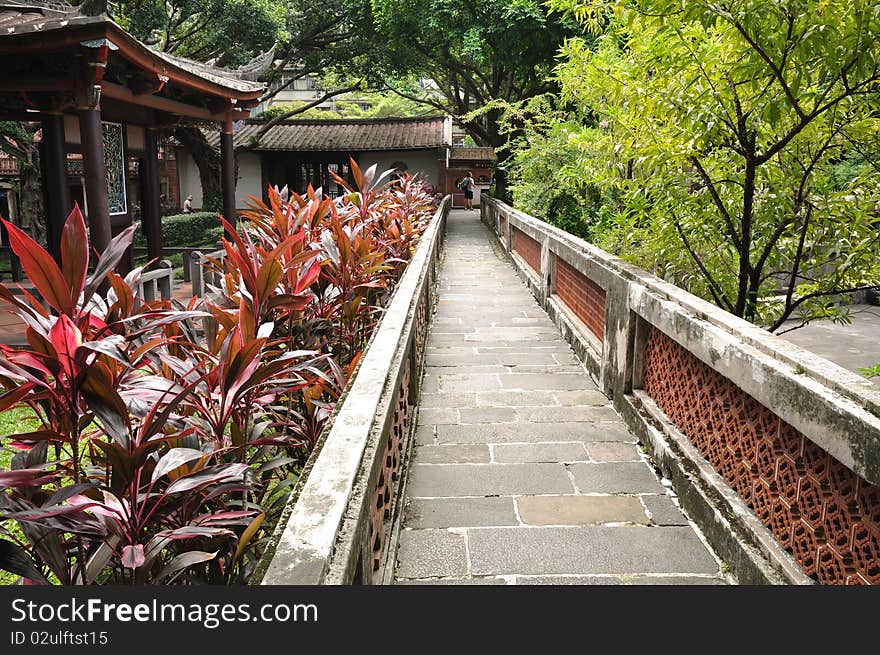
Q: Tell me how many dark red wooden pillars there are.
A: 4